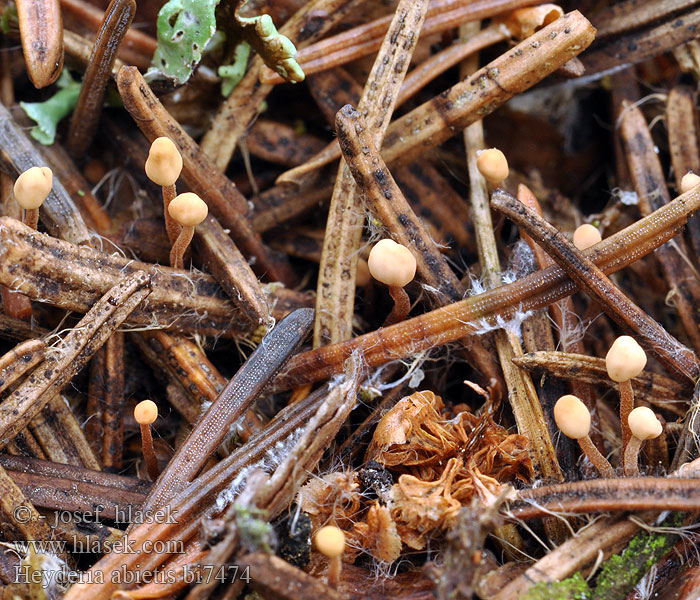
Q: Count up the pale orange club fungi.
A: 12